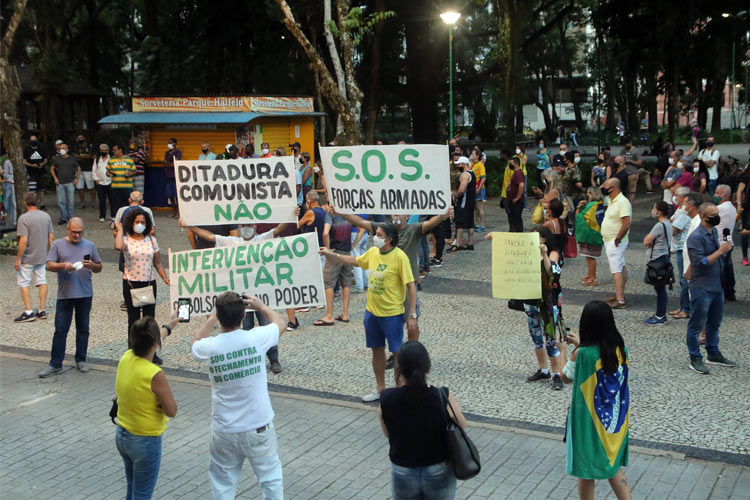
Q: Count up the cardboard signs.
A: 4